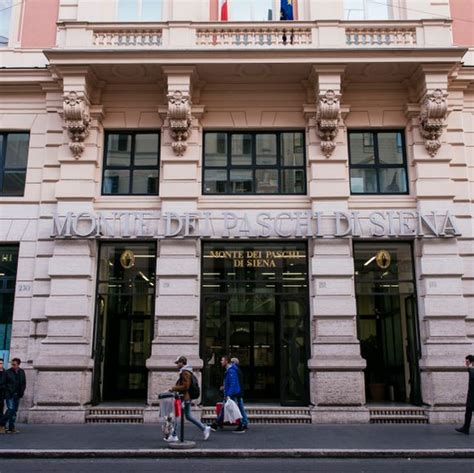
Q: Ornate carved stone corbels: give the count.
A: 4